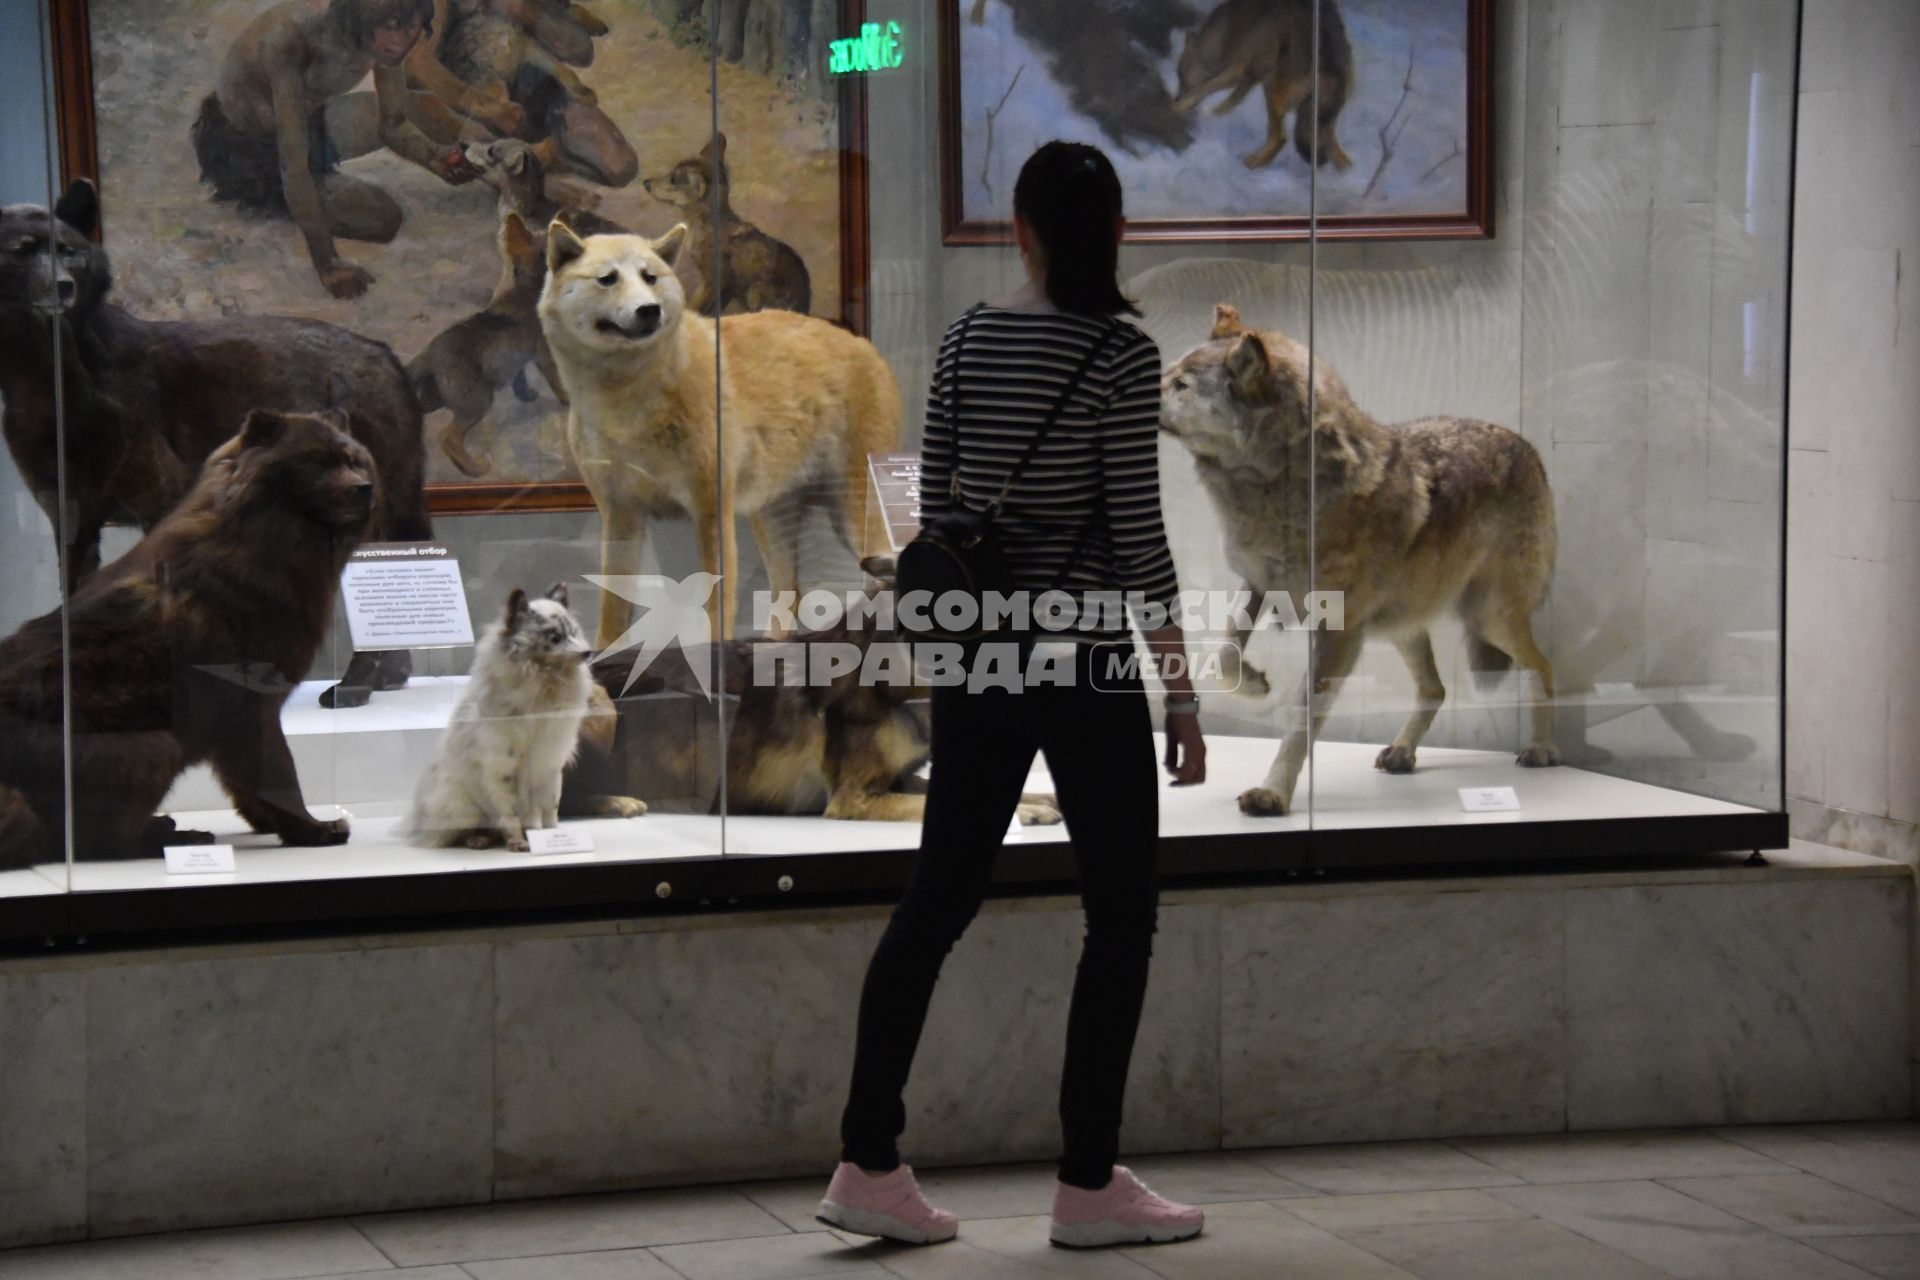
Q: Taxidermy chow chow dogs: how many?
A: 1